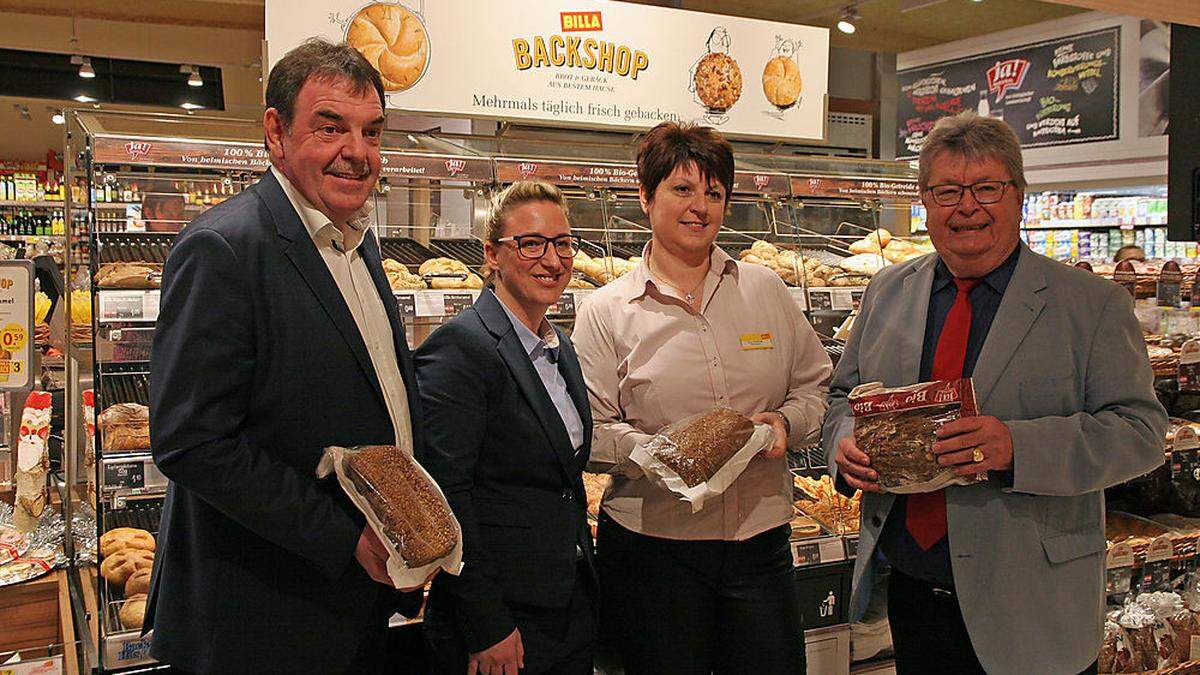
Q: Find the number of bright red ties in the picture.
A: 1